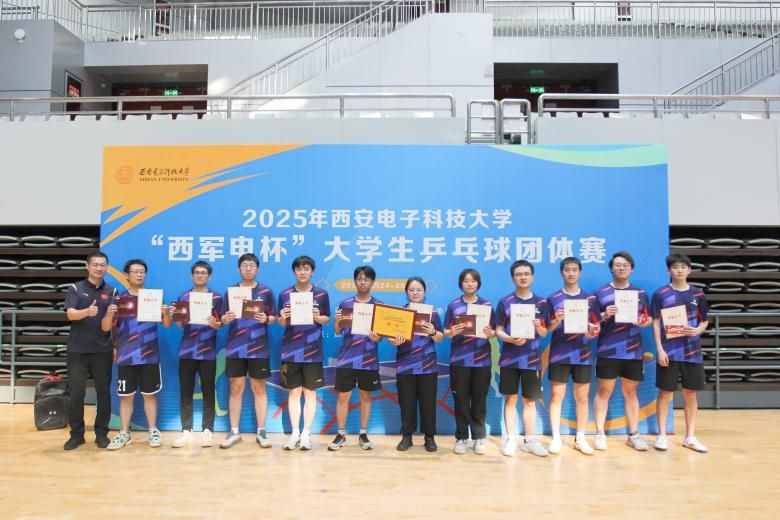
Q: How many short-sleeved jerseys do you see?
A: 11